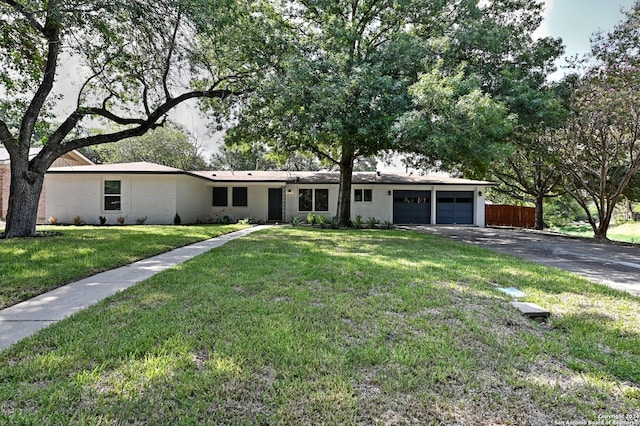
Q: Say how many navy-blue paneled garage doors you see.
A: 2